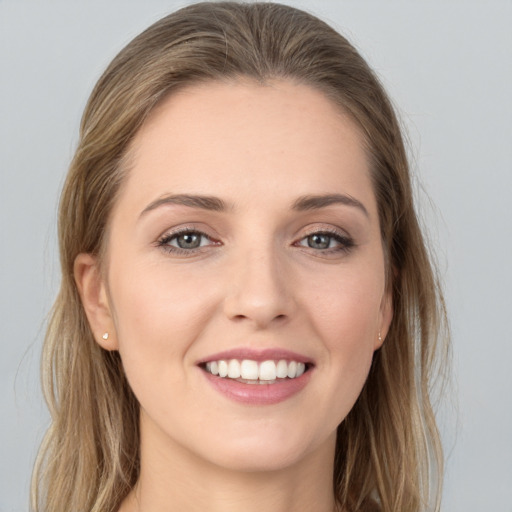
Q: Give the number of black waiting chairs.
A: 0